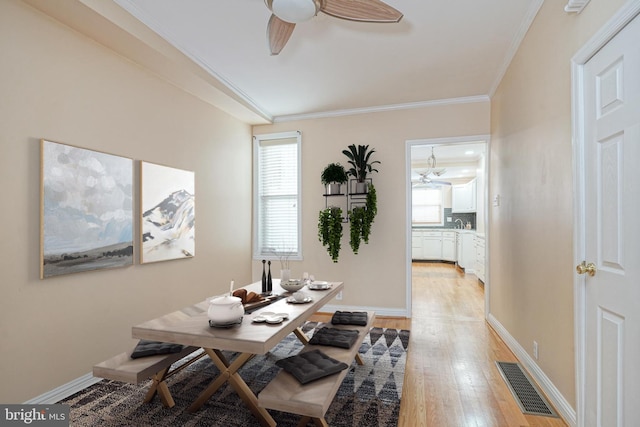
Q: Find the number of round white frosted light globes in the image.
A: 1